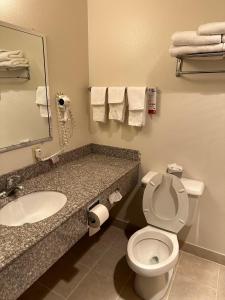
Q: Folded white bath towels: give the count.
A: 3